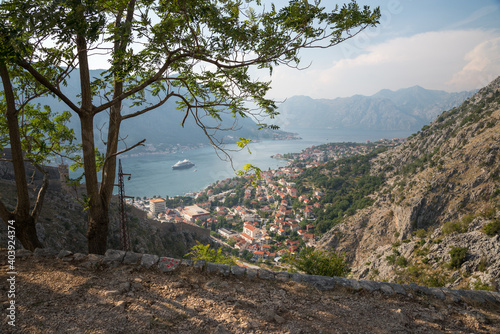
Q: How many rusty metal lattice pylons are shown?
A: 1